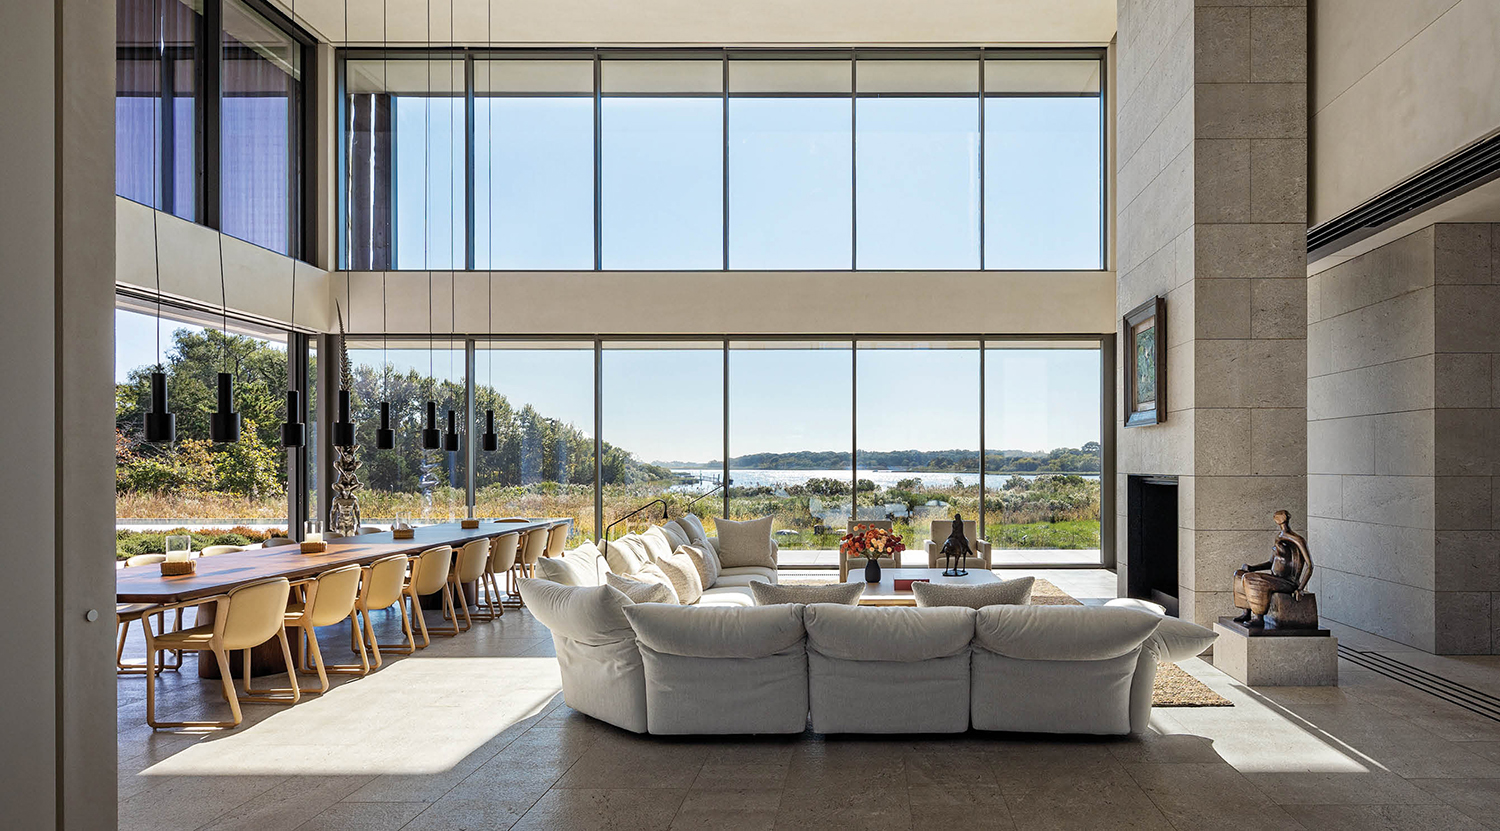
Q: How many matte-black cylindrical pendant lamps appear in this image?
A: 8